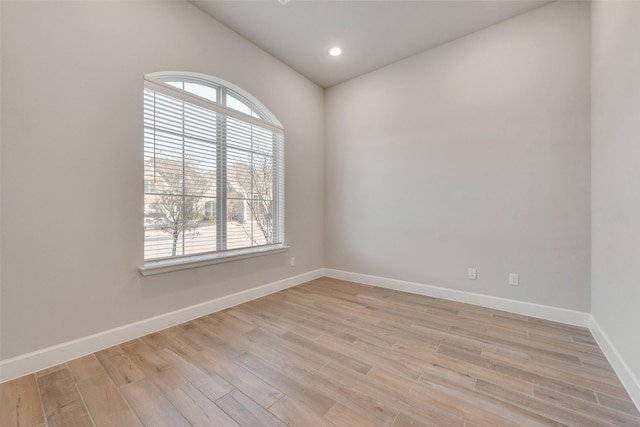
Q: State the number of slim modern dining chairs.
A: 0